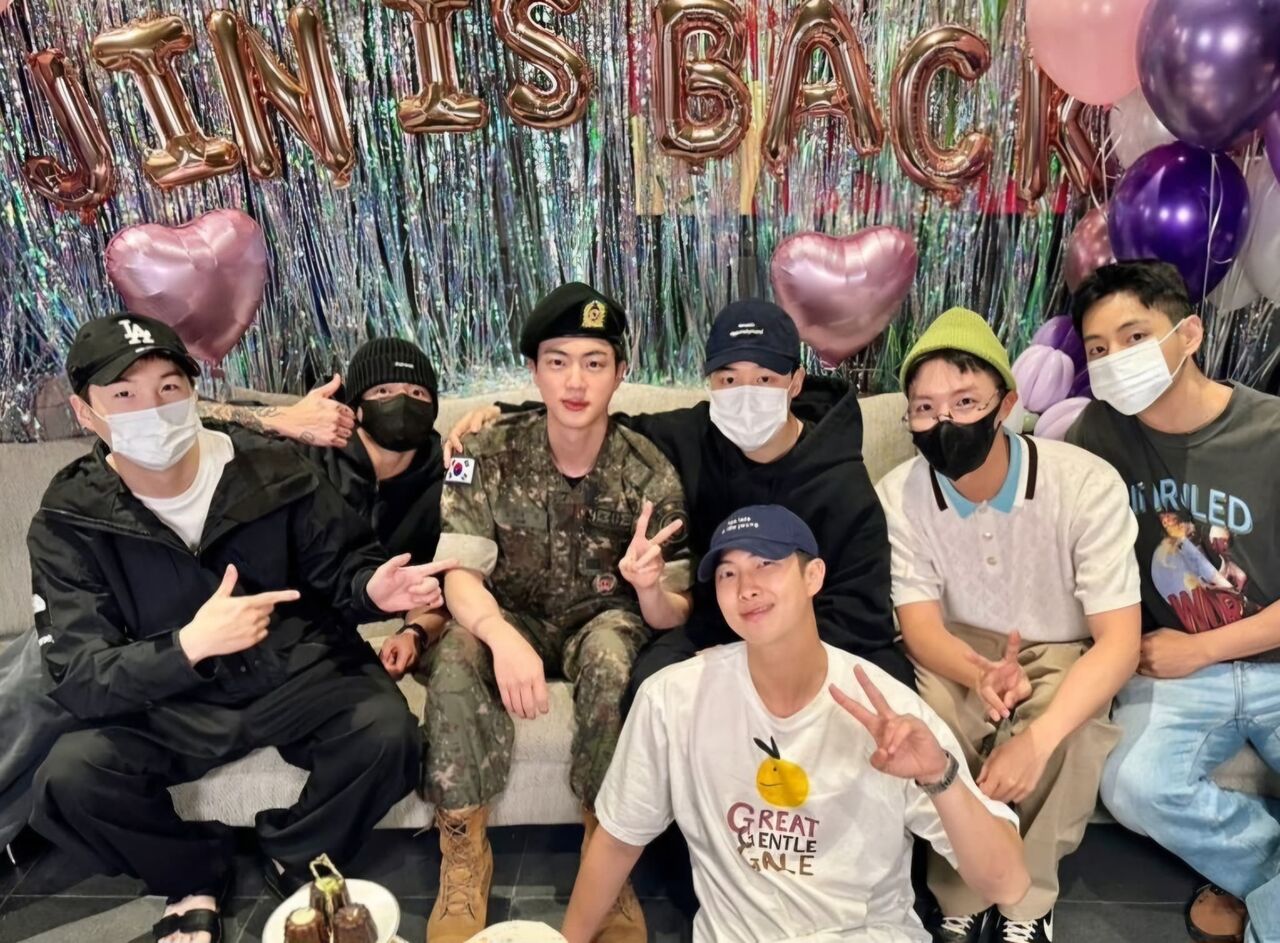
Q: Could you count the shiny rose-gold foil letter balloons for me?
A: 9